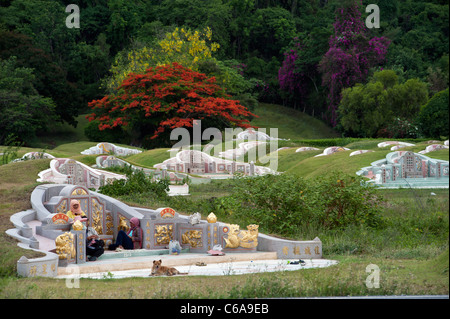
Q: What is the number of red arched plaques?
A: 2